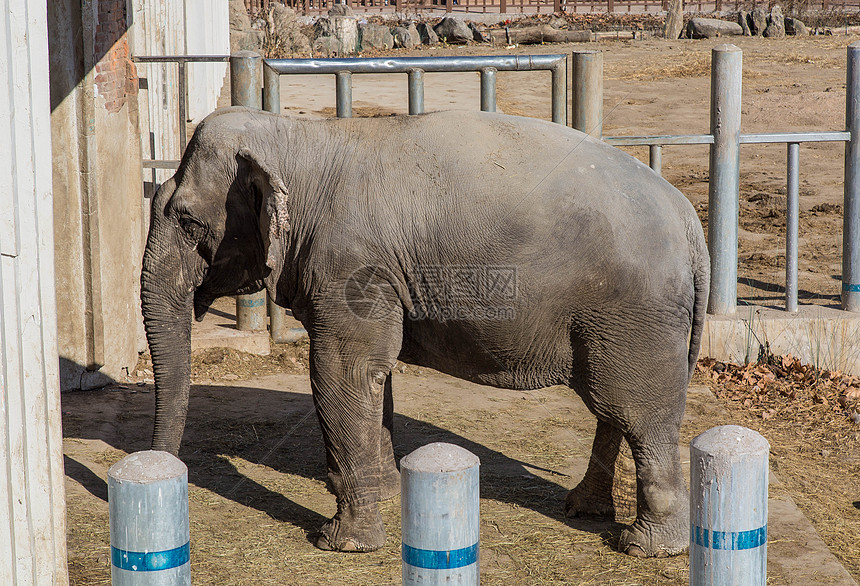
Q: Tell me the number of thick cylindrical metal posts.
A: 7